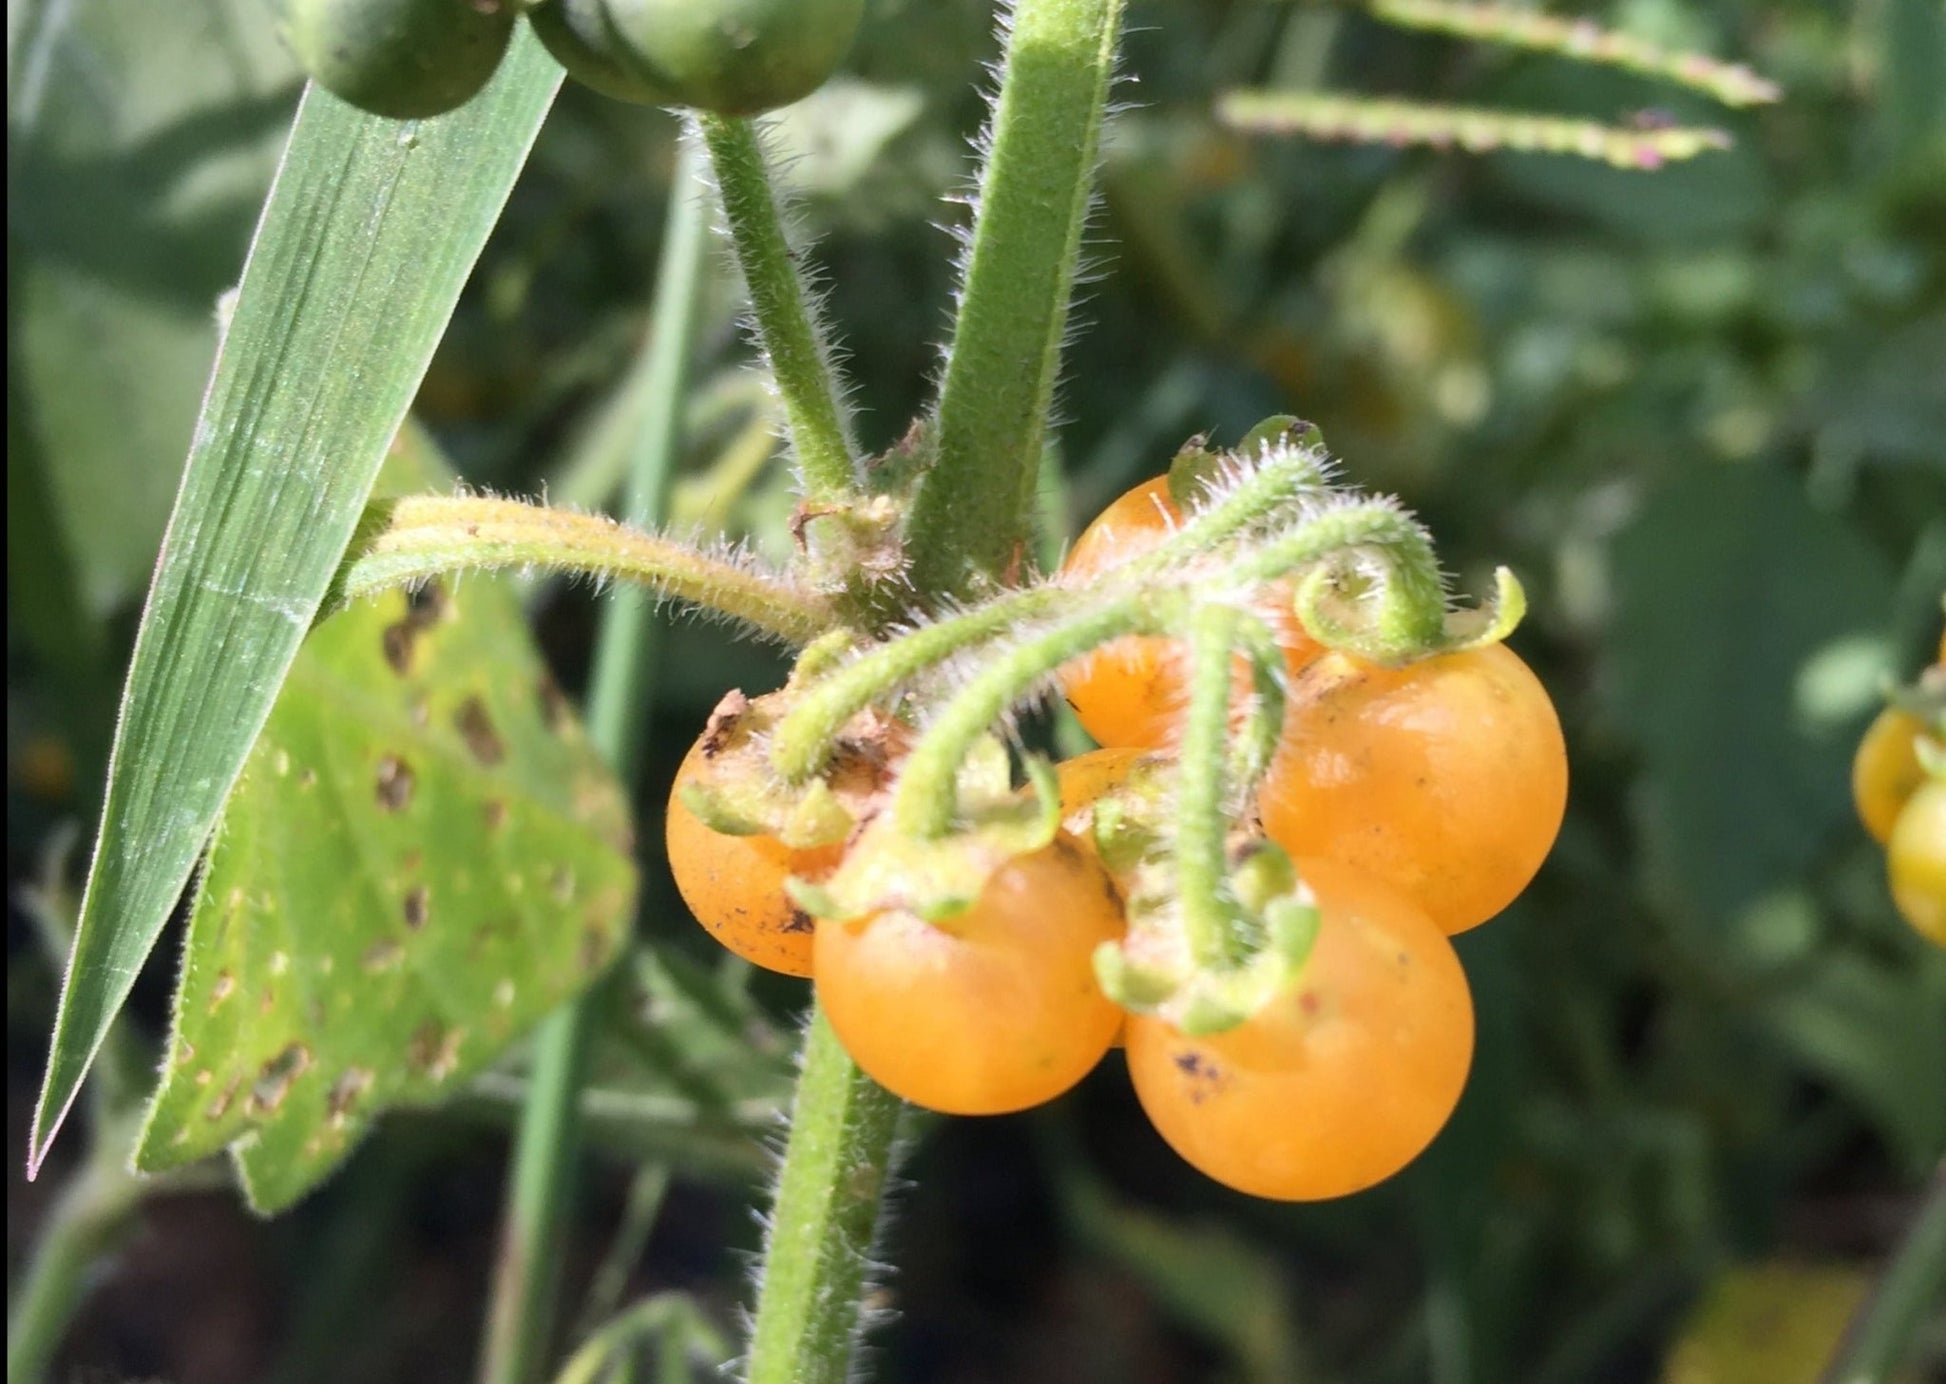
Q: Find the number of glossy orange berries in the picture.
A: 6